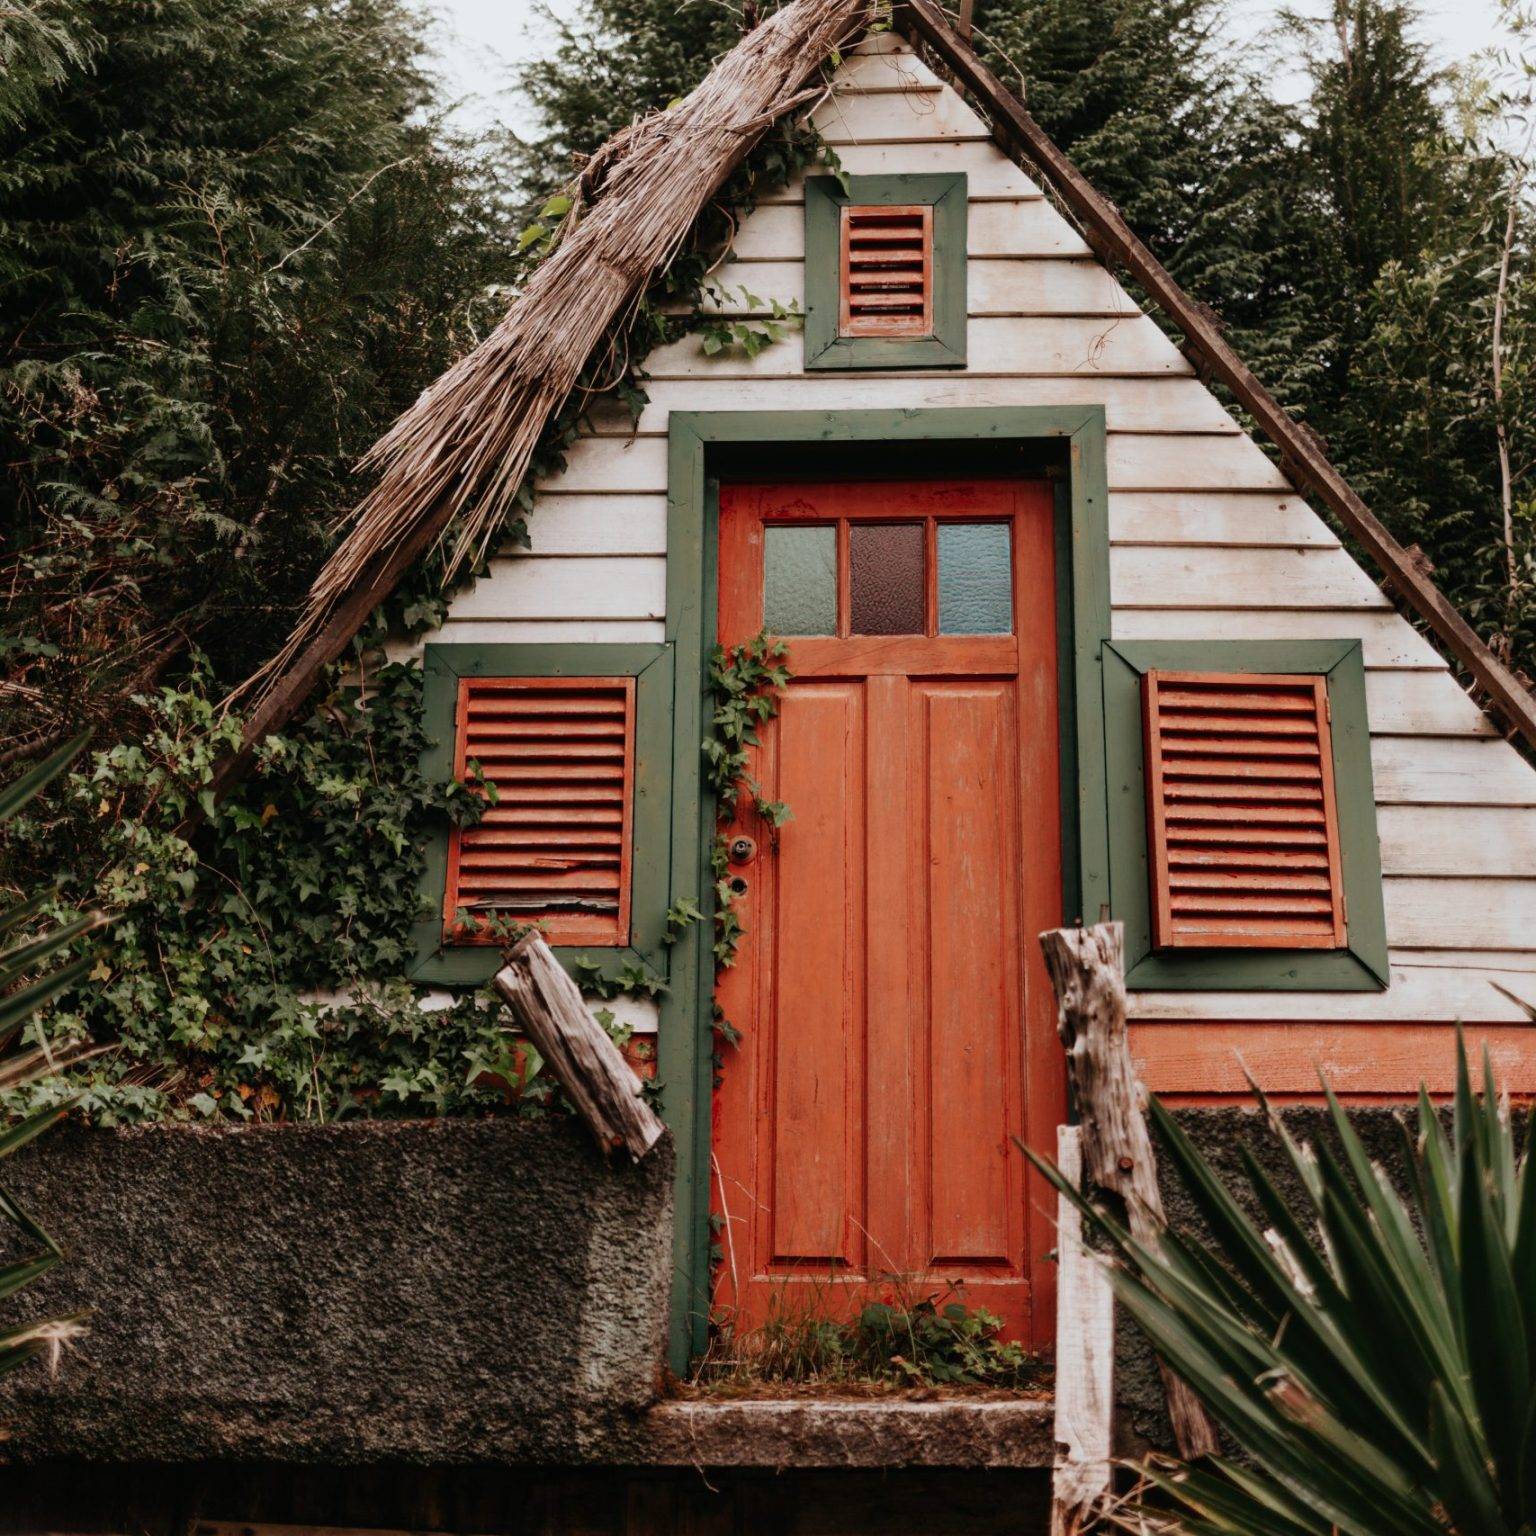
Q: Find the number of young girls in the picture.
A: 0